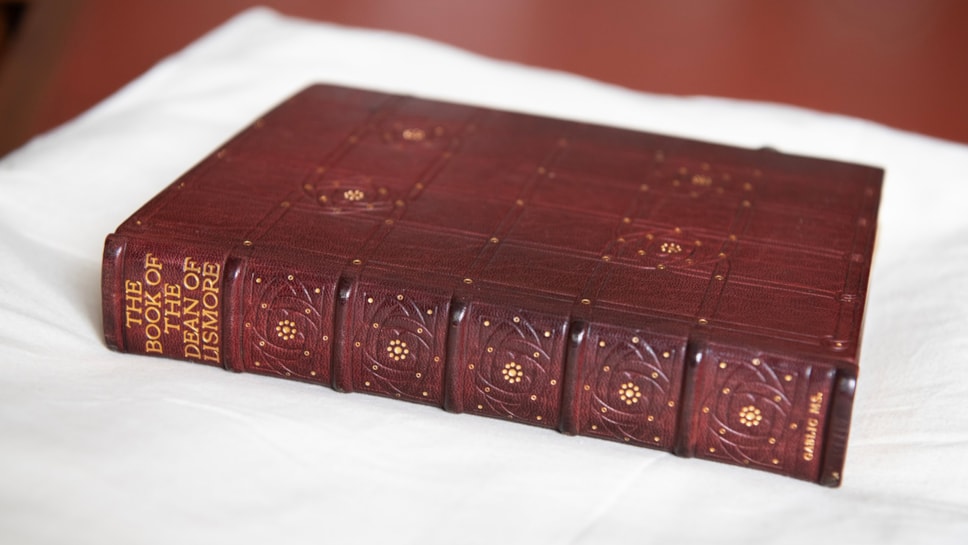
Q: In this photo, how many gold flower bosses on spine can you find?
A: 5